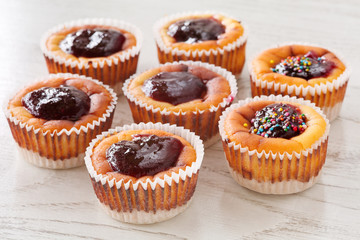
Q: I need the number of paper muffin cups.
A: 7